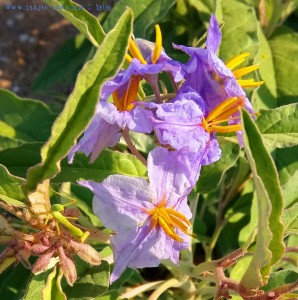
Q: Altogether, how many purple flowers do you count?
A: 5